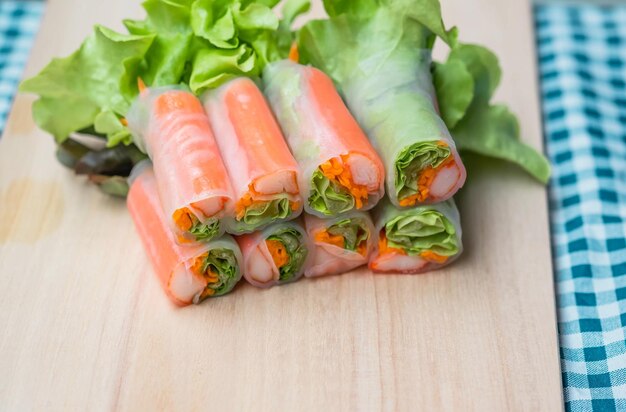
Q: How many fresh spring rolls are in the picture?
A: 8